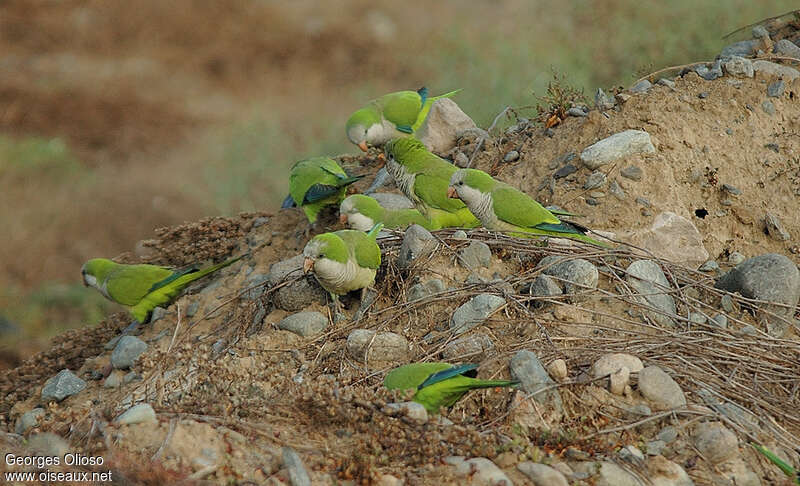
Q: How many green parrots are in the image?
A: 8